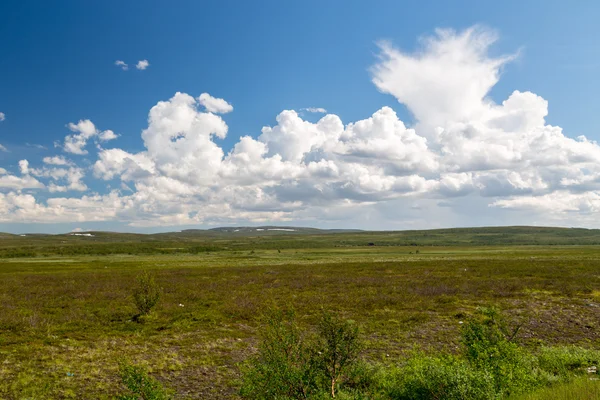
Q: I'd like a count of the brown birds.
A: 0